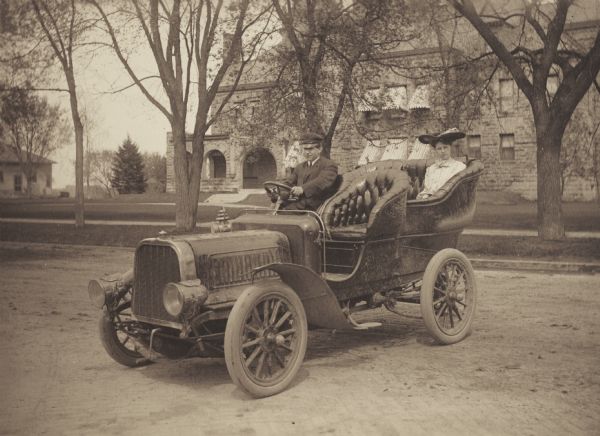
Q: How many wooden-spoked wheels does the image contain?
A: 3